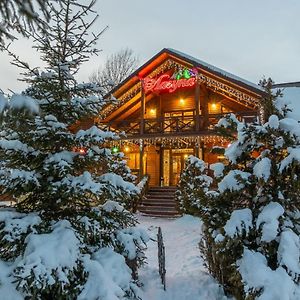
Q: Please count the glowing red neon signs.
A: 1